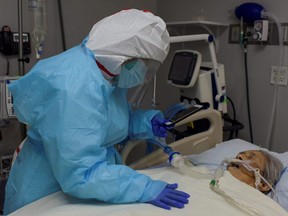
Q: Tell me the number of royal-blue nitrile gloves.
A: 2